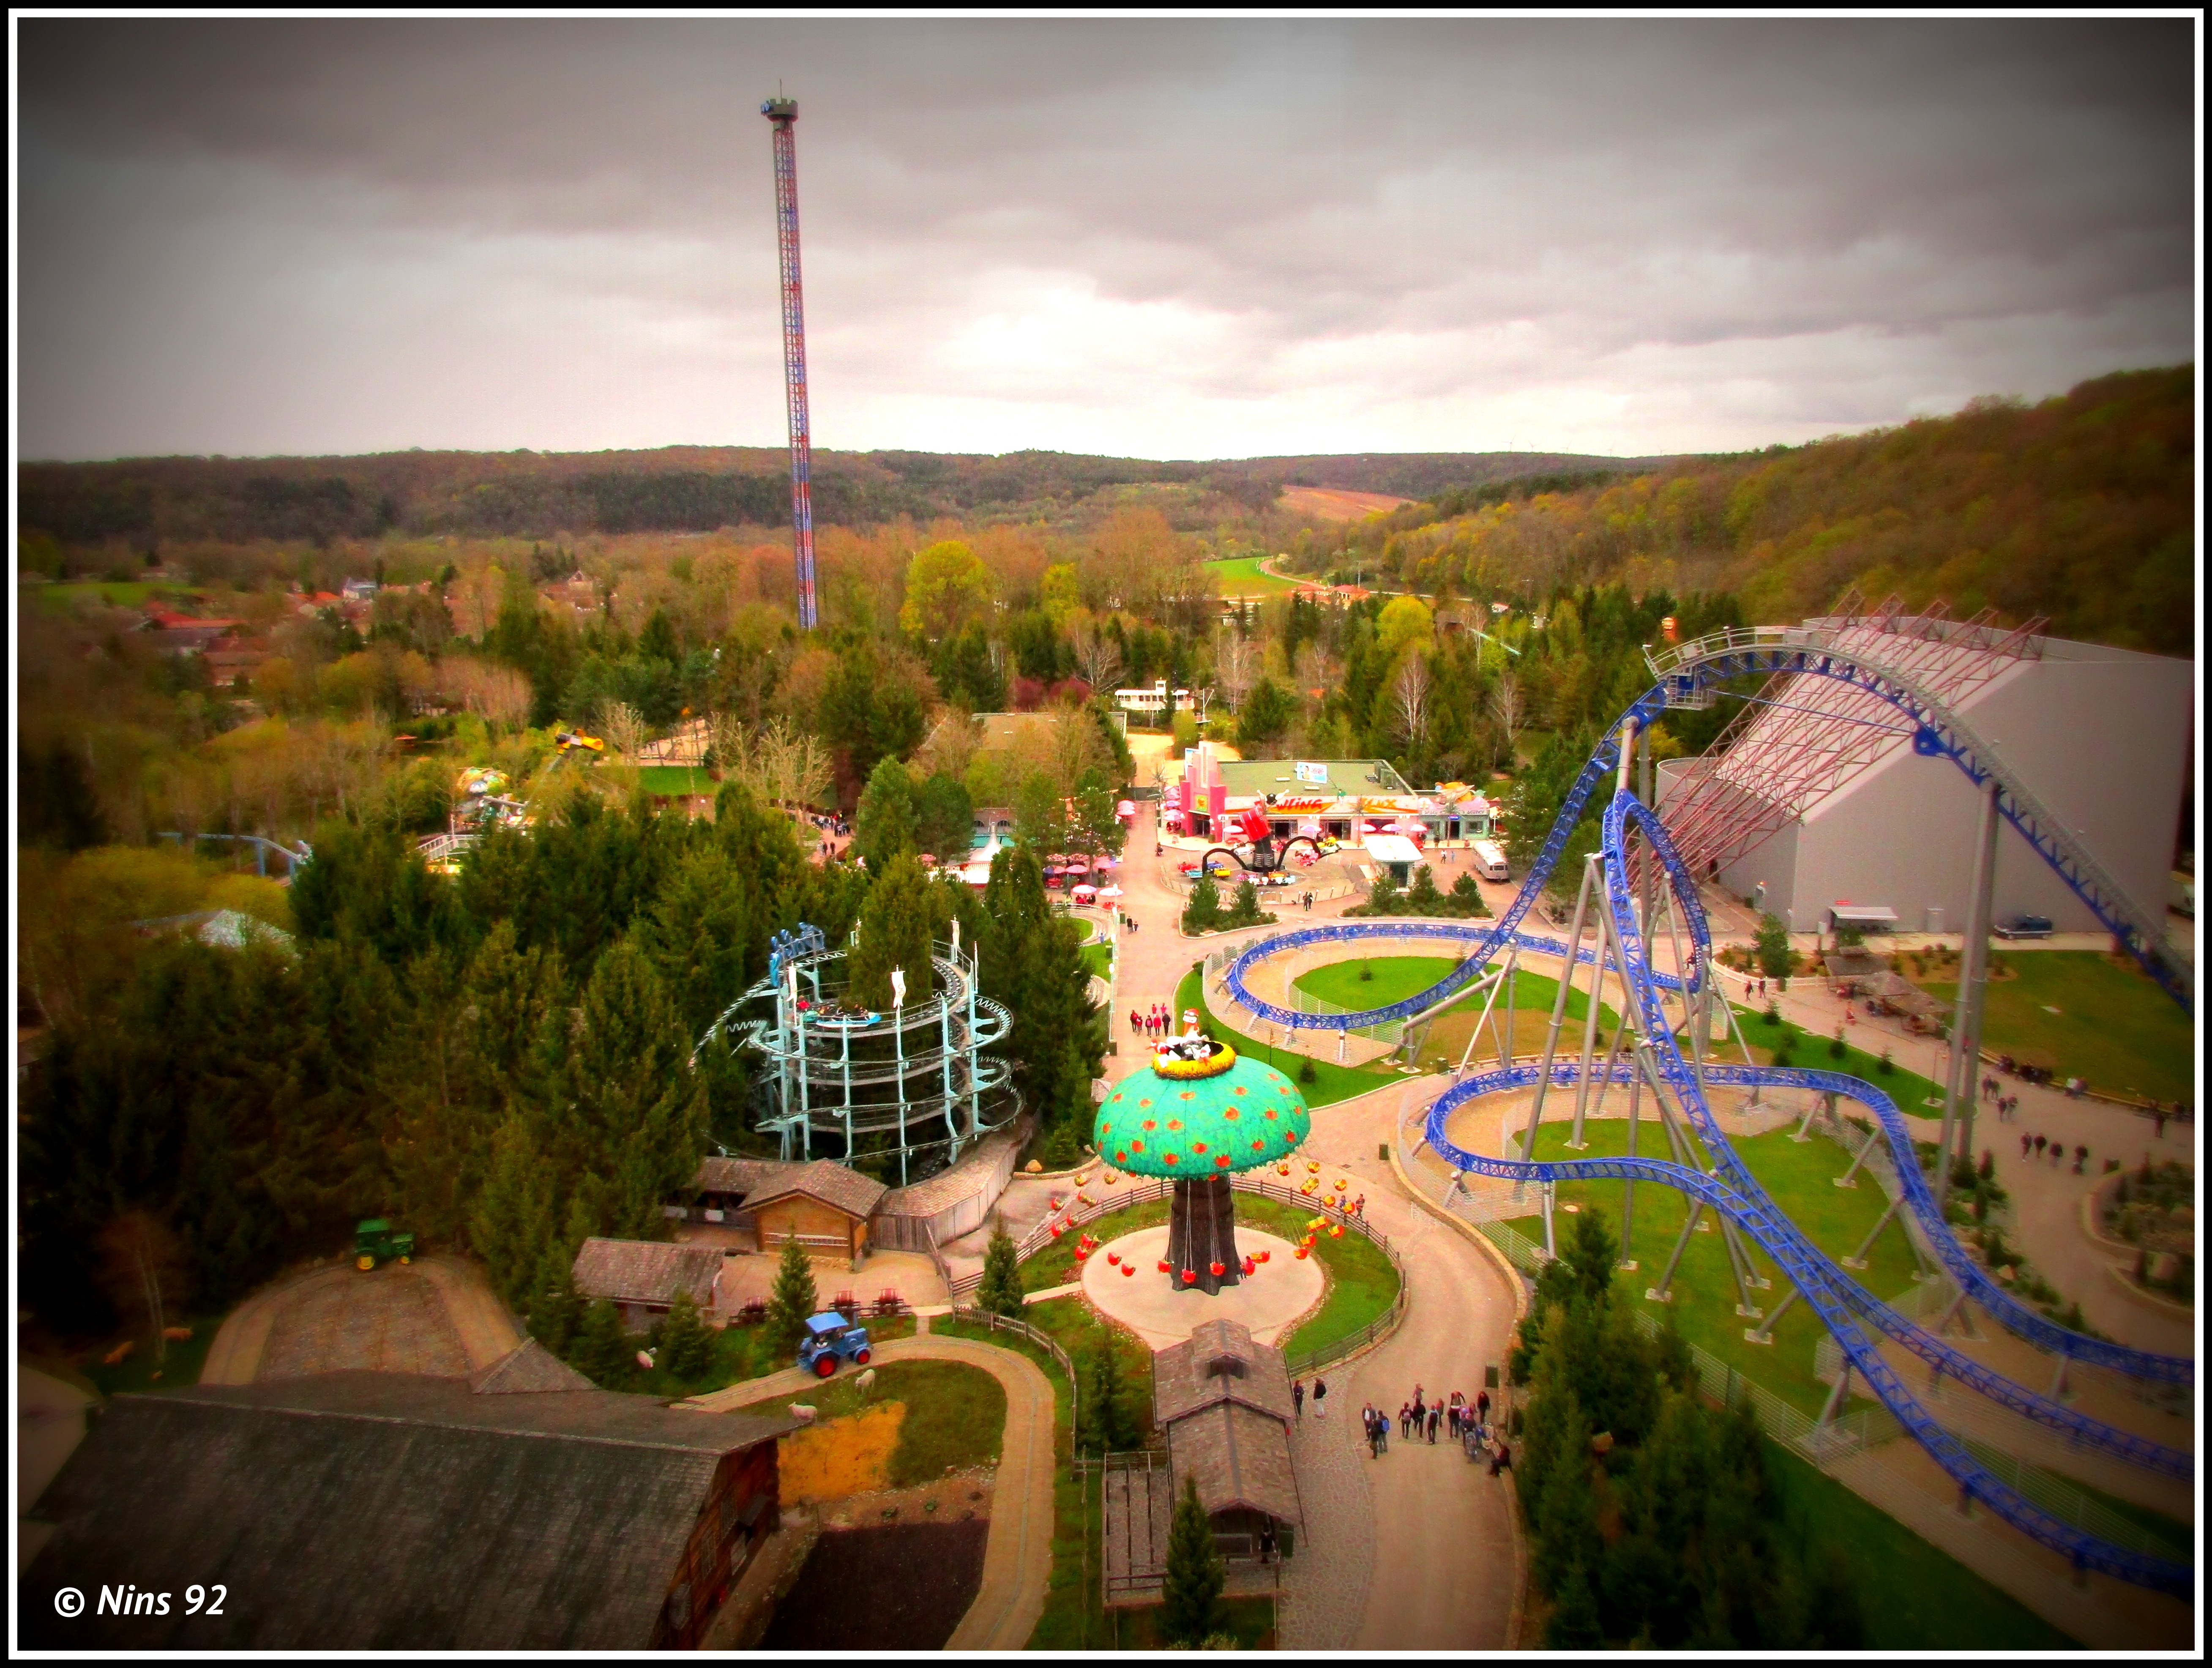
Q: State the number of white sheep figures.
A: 3